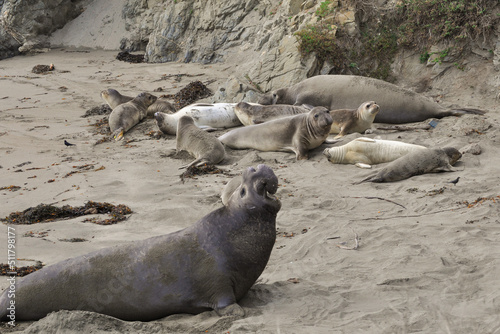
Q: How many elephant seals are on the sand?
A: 11